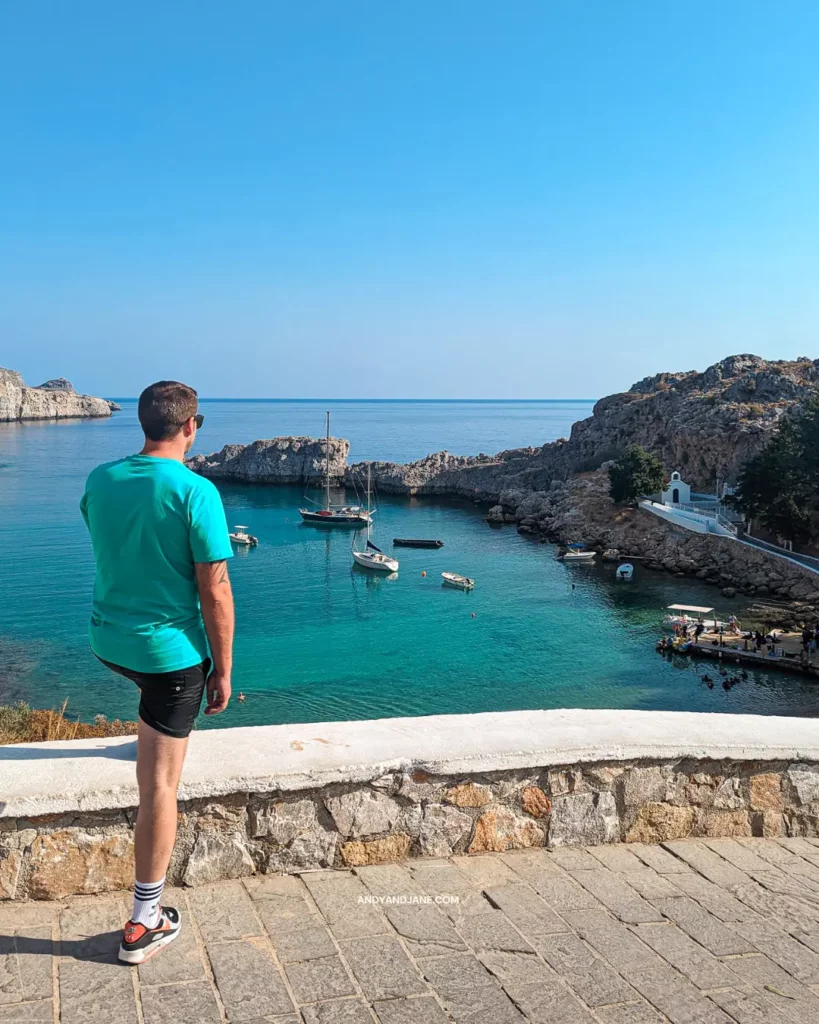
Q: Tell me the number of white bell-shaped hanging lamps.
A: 0